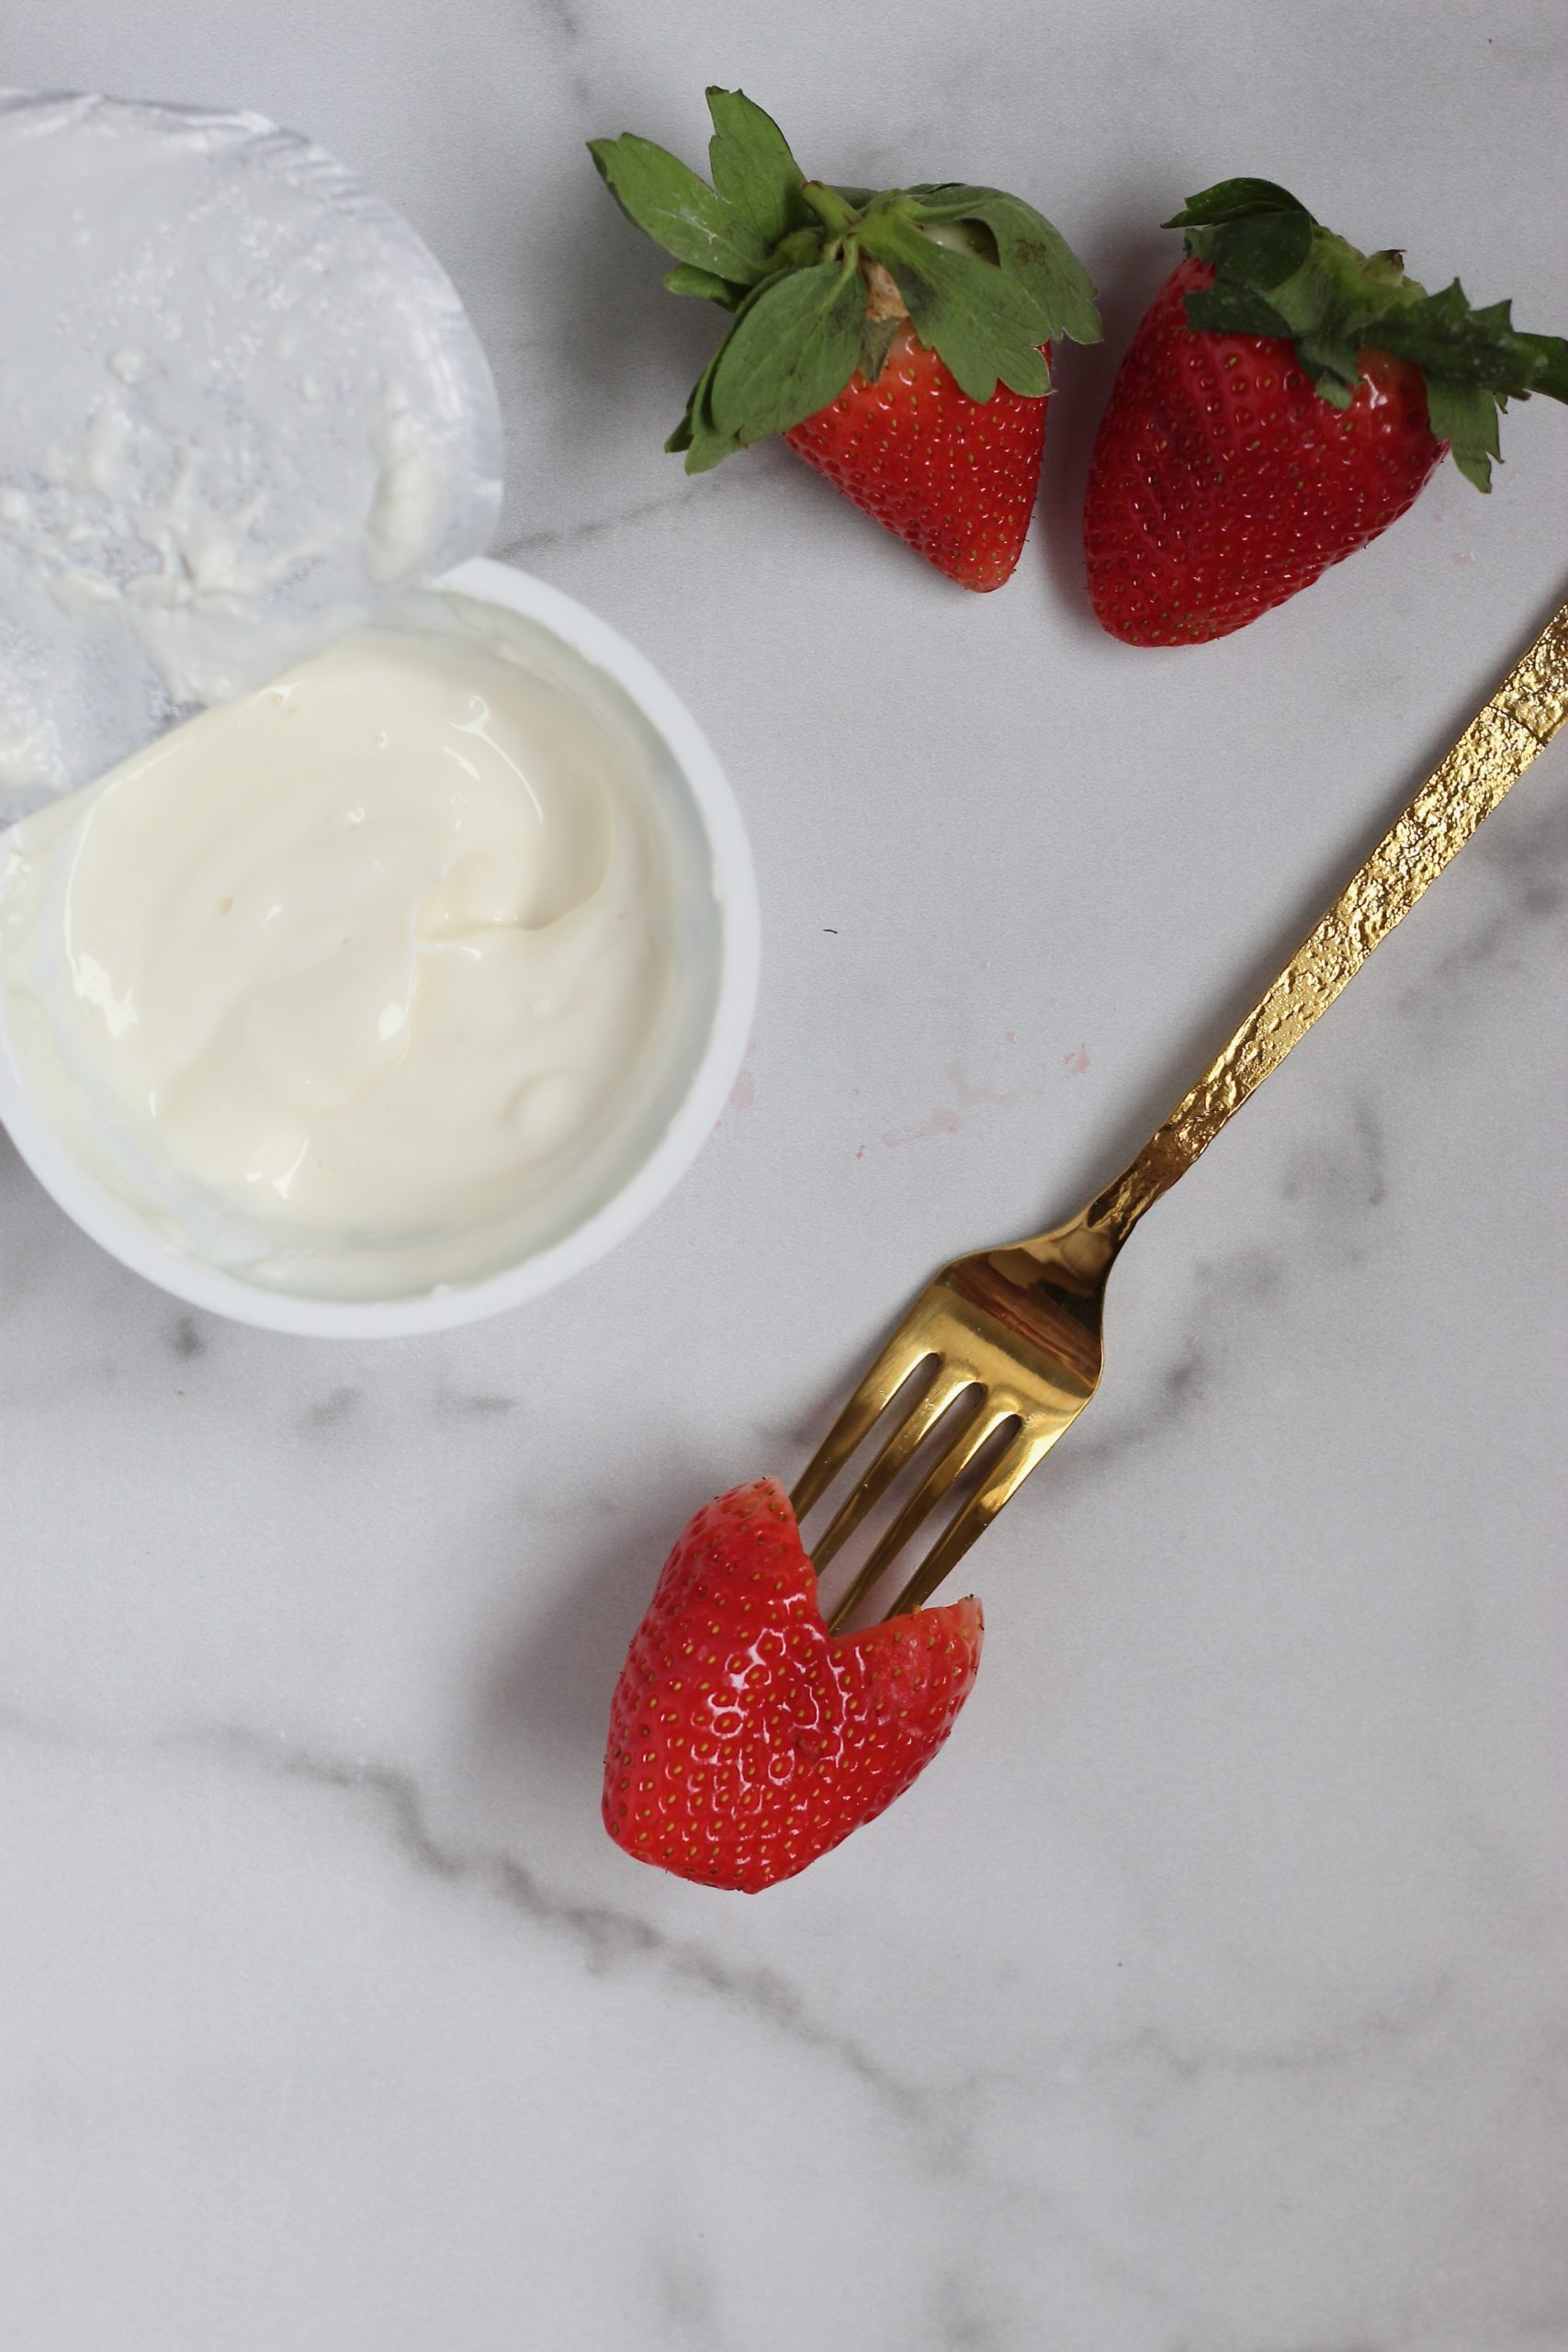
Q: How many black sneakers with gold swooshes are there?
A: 0